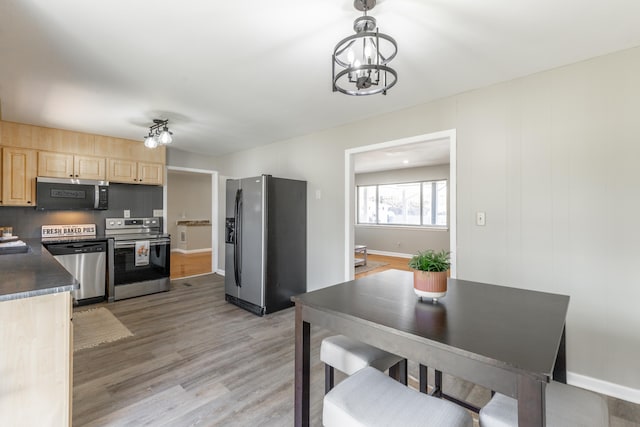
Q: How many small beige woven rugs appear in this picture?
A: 1